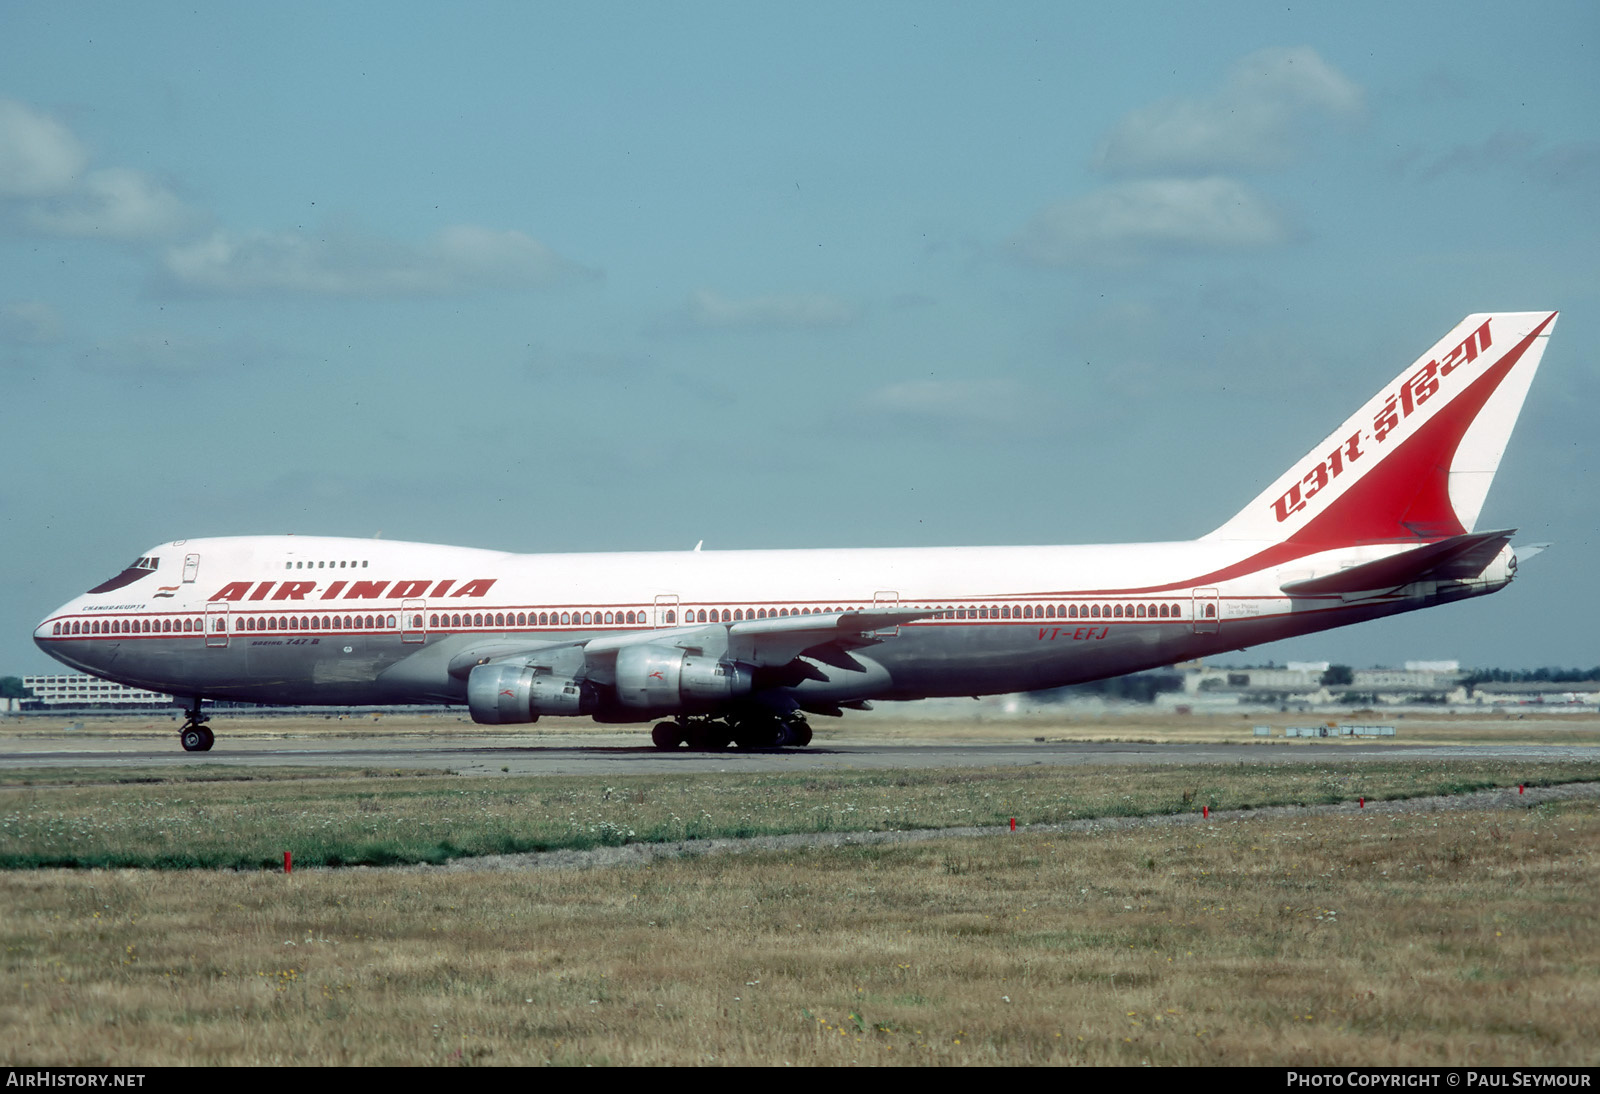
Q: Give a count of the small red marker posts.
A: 5